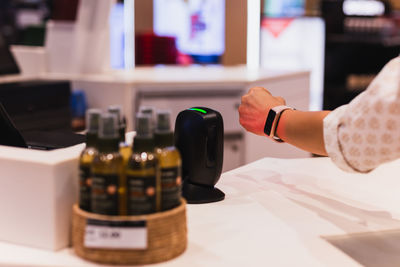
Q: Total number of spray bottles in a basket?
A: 6